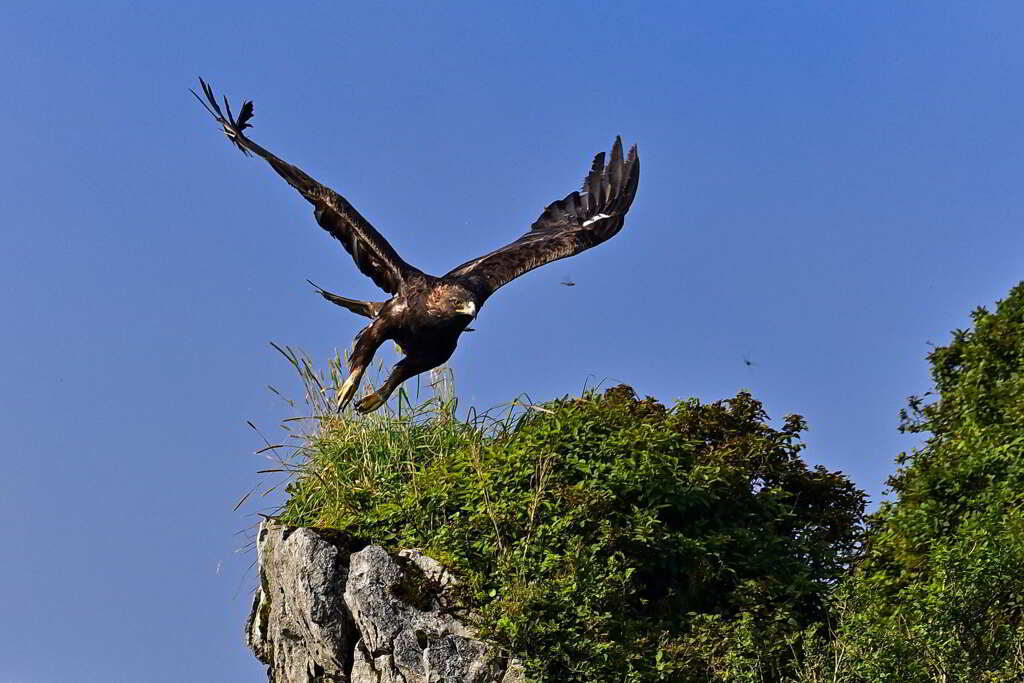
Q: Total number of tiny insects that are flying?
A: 2